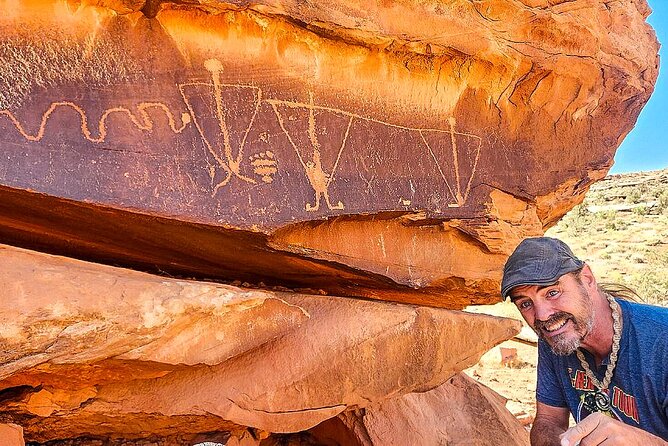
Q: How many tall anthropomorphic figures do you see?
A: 3